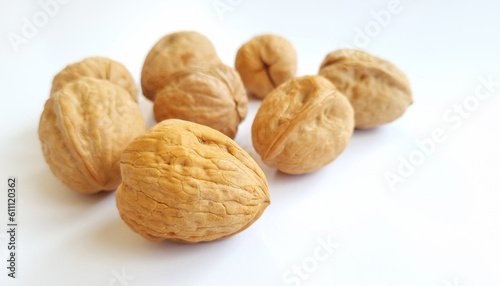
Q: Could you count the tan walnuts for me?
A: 8